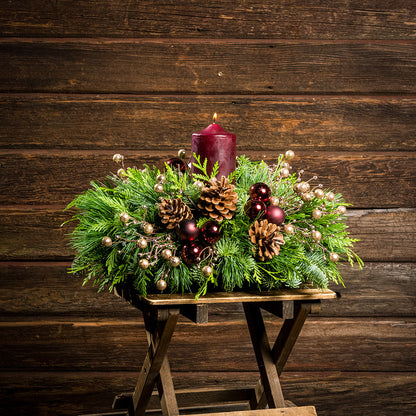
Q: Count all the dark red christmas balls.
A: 7